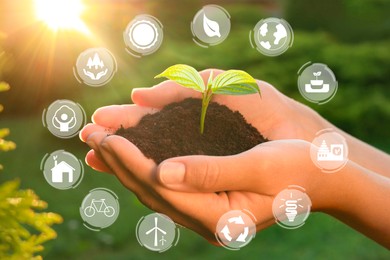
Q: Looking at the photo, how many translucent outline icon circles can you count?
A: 12